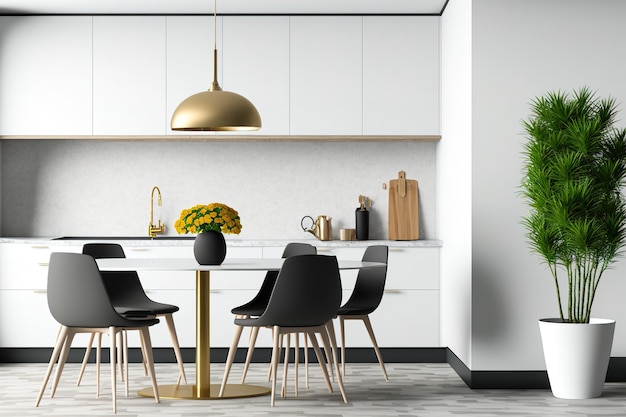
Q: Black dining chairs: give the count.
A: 5